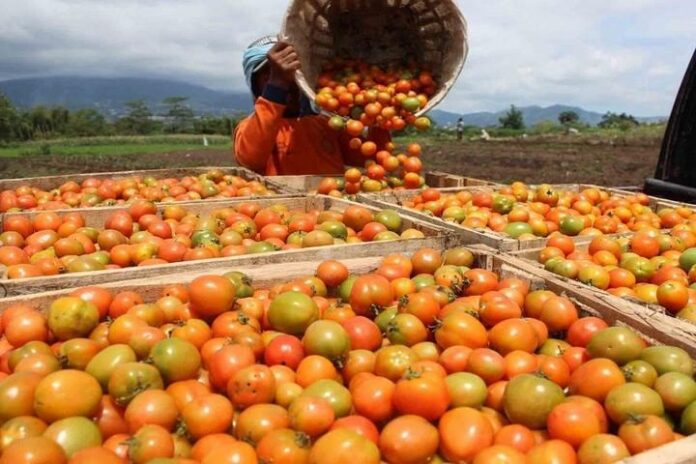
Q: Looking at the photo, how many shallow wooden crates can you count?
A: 6